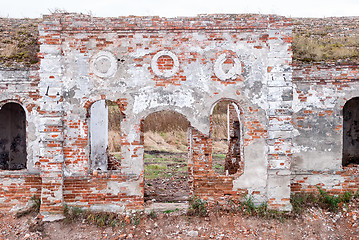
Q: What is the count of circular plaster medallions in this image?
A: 3